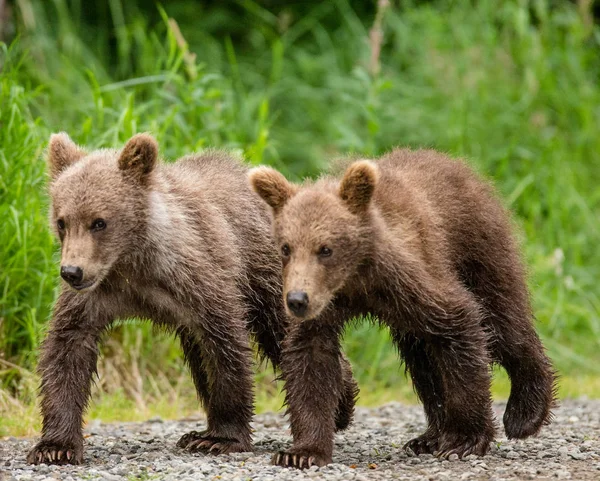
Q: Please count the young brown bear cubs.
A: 2